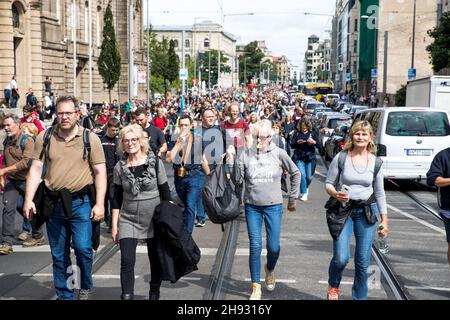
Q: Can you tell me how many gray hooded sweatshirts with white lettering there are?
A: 1